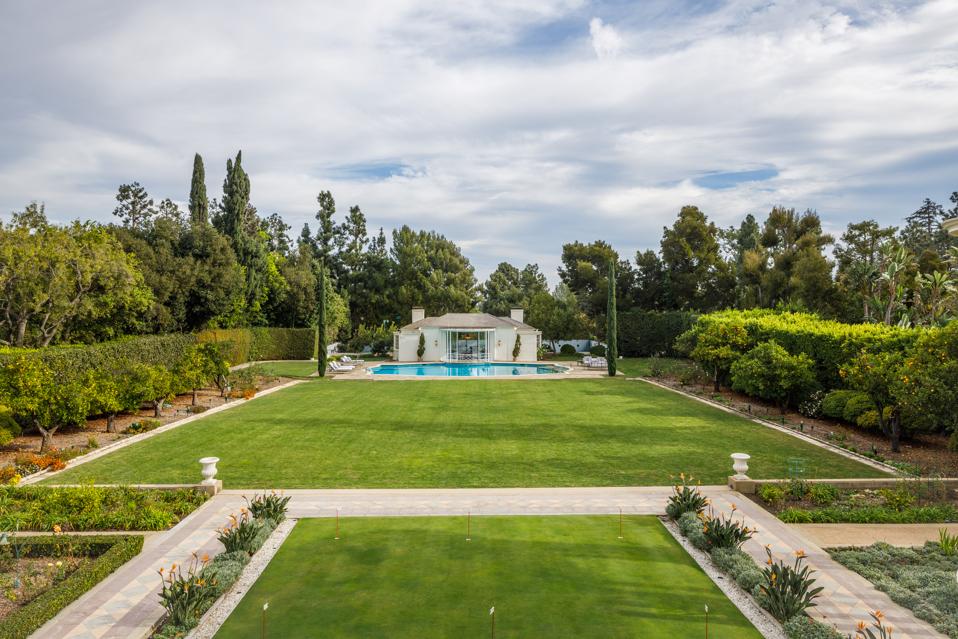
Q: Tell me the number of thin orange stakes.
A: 6